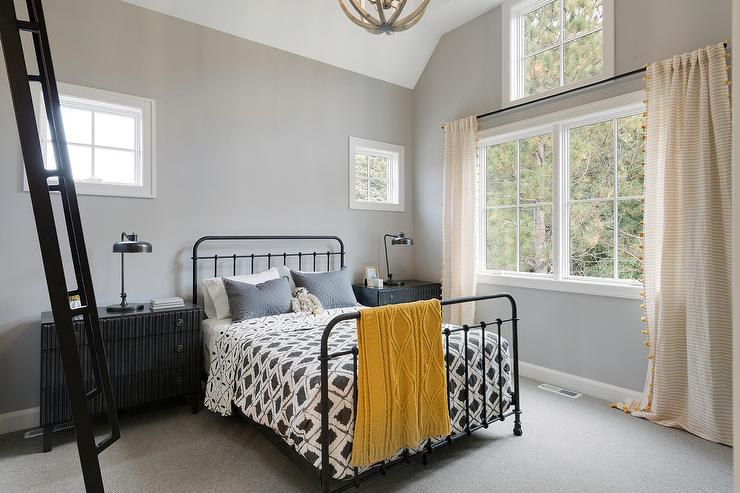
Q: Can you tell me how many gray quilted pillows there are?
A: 2